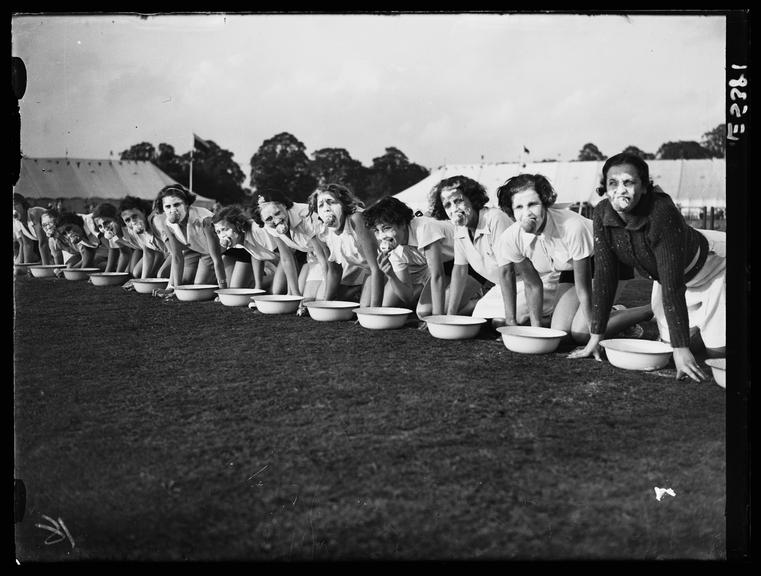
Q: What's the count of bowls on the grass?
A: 14